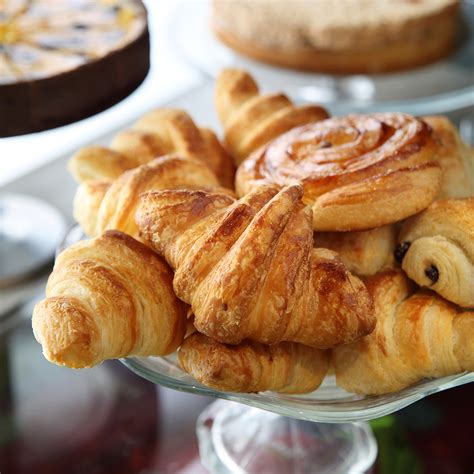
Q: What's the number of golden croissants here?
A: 7